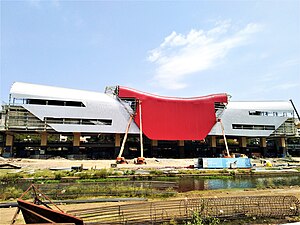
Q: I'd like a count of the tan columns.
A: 10